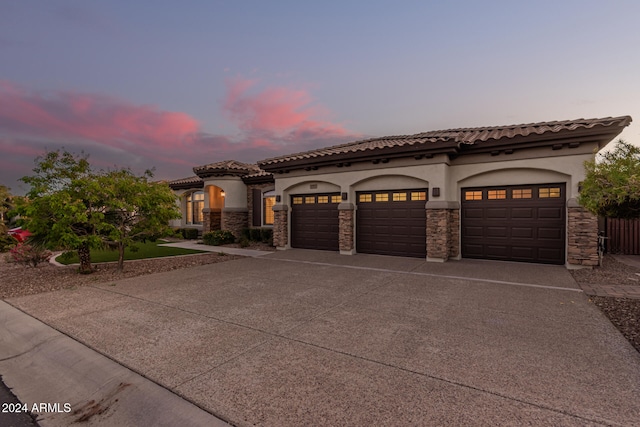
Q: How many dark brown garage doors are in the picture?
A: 3